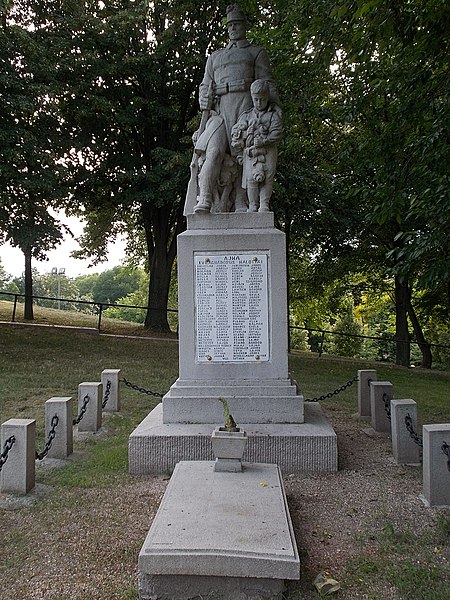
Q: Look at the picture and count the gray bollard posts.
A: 8